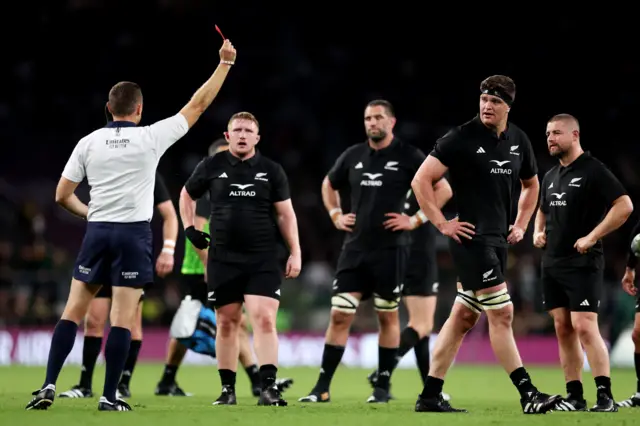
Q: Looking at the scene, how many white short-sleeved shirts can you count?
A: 1